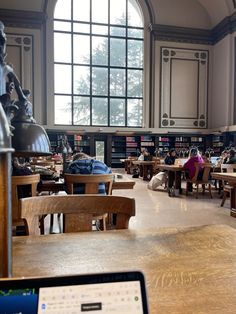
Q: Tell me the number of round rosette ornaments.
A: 5